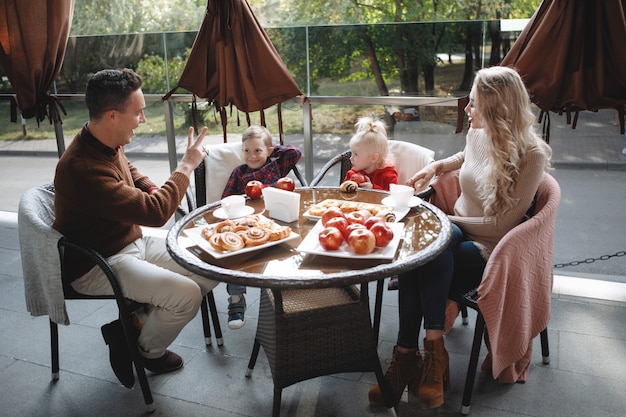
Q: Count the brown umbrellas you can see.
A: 3